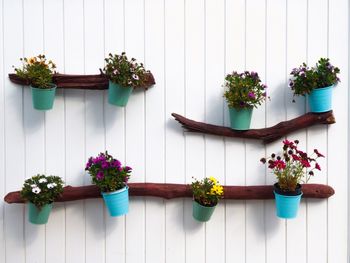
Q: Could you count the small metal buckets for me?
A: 8